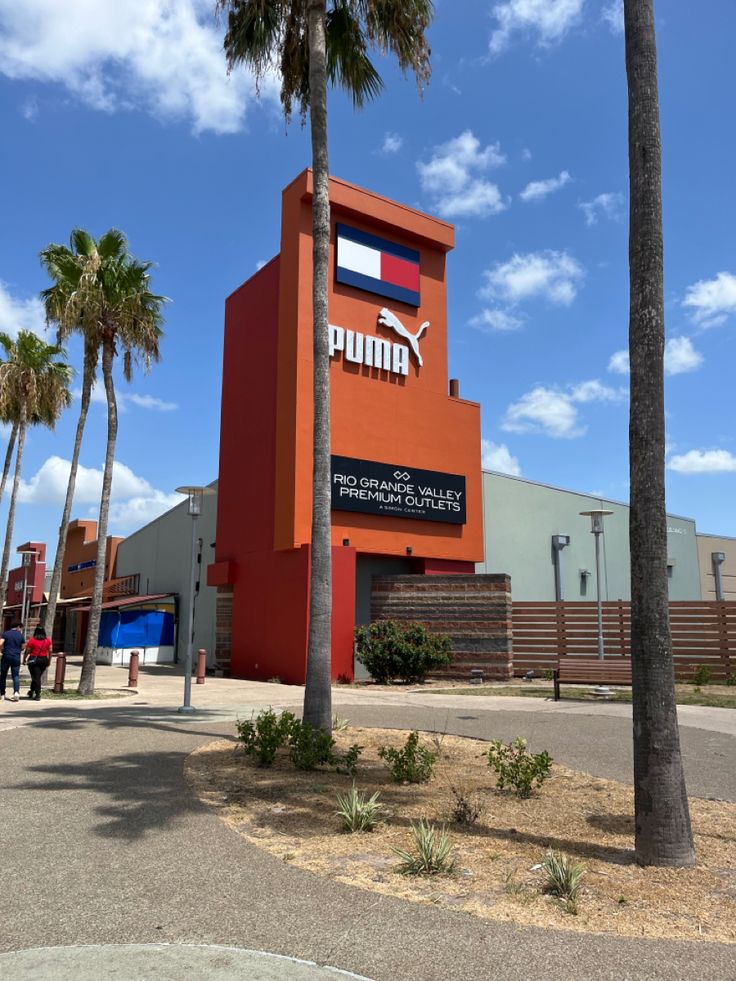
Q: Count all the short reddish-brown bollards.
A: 3